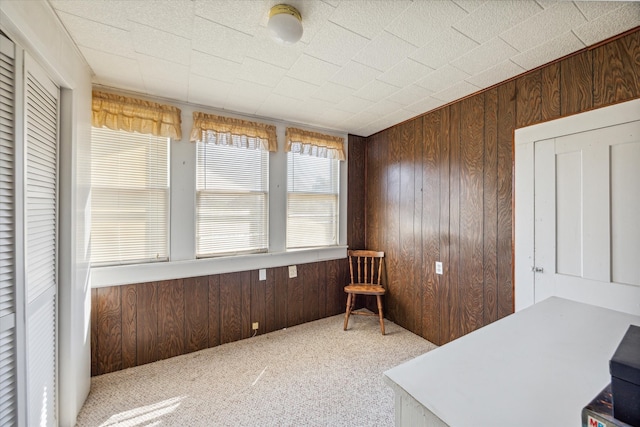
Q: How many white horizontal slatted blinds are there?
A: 3